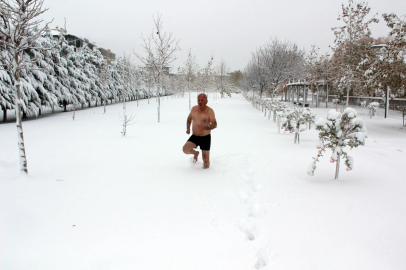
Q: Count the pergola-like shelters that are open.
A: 1